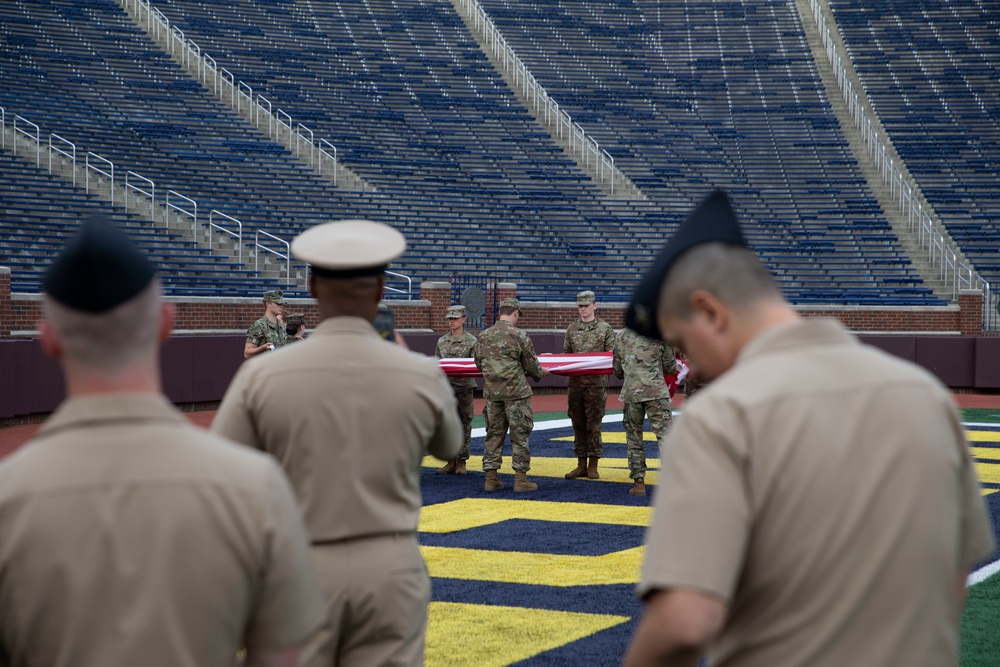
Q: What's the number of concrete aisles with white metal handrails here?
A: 4